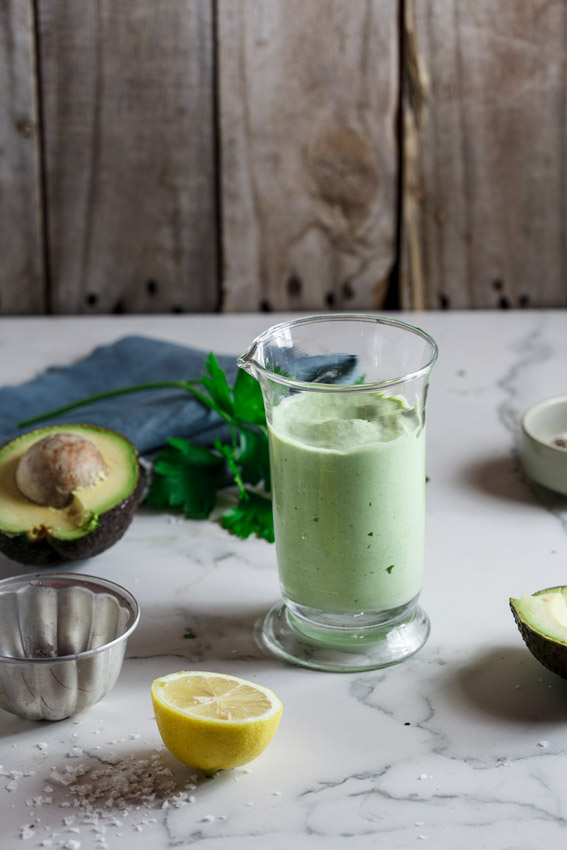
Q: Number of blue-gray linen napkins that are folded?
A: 1